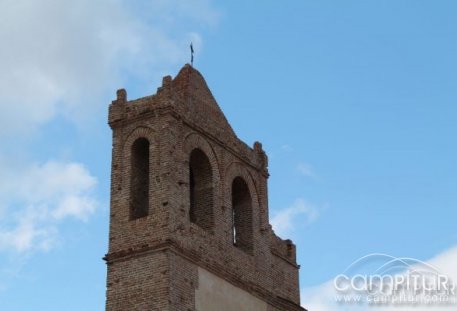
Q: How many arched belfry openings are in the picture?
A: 3